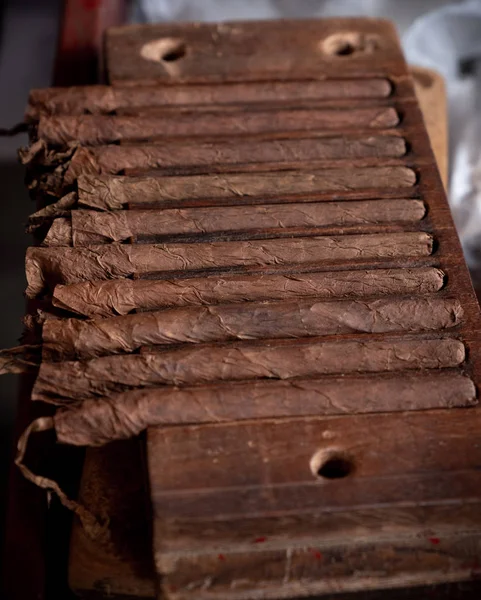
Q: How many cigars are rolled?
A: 10